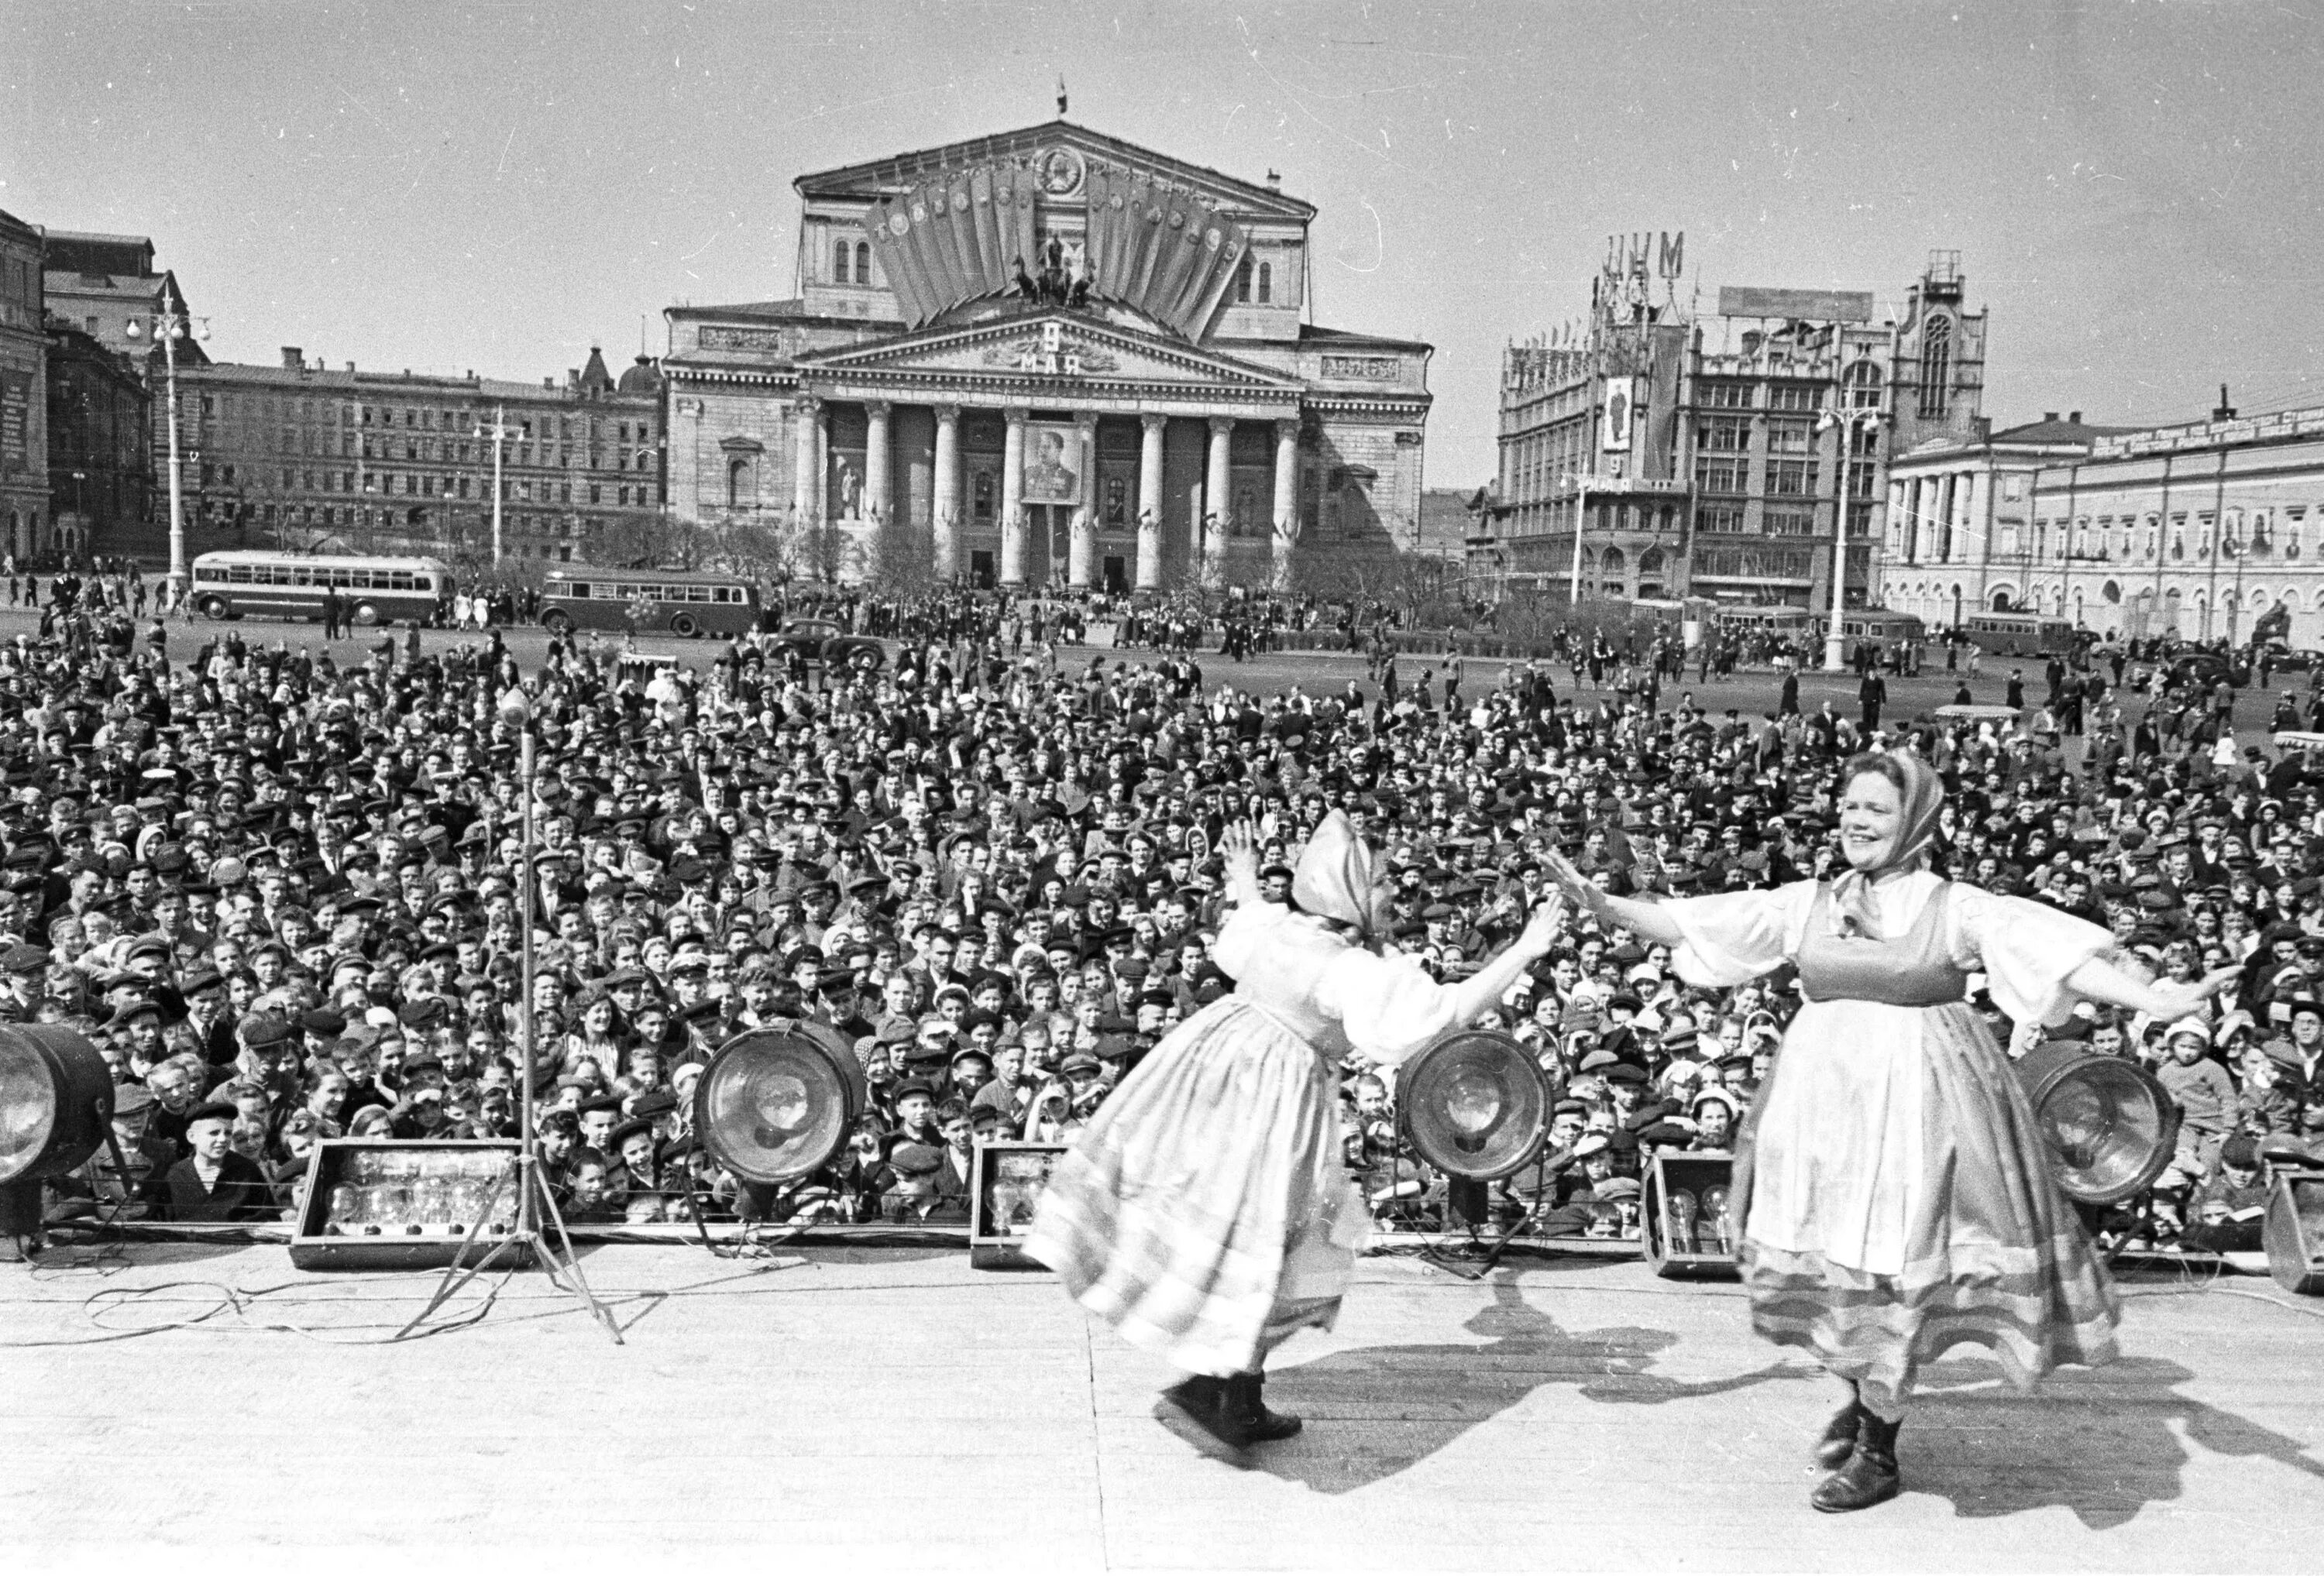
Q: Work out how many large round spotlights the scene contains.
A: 4